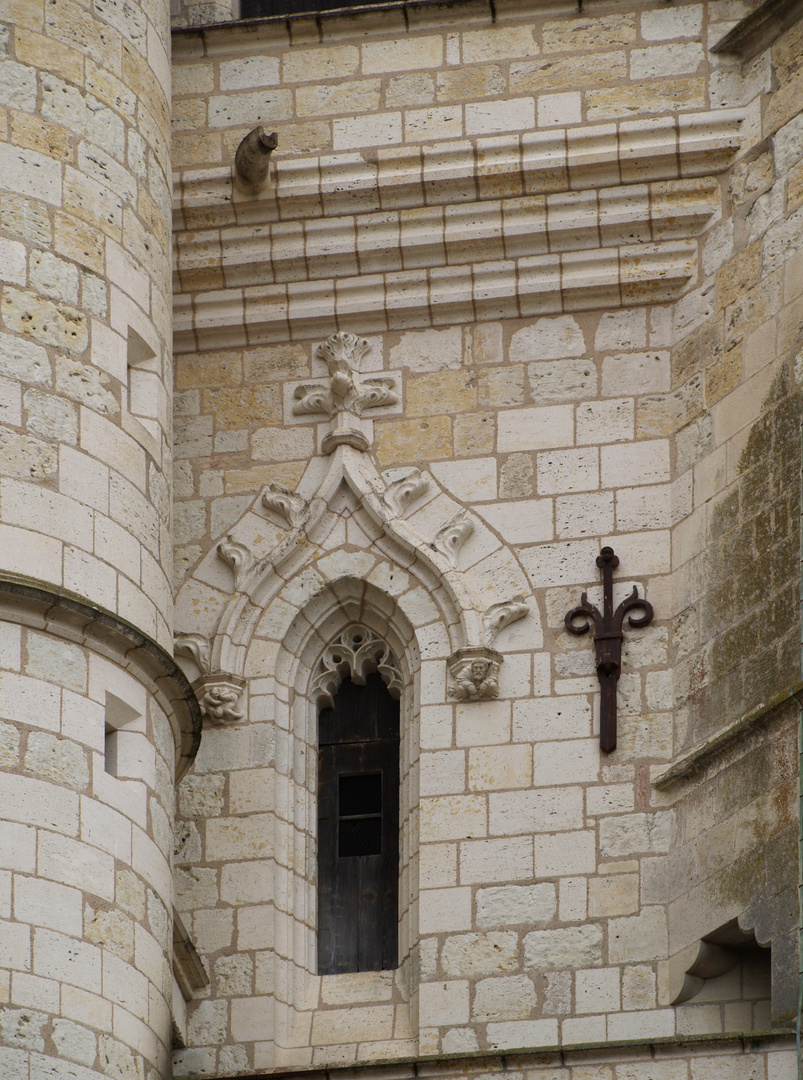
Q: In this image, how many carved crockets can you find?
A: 6